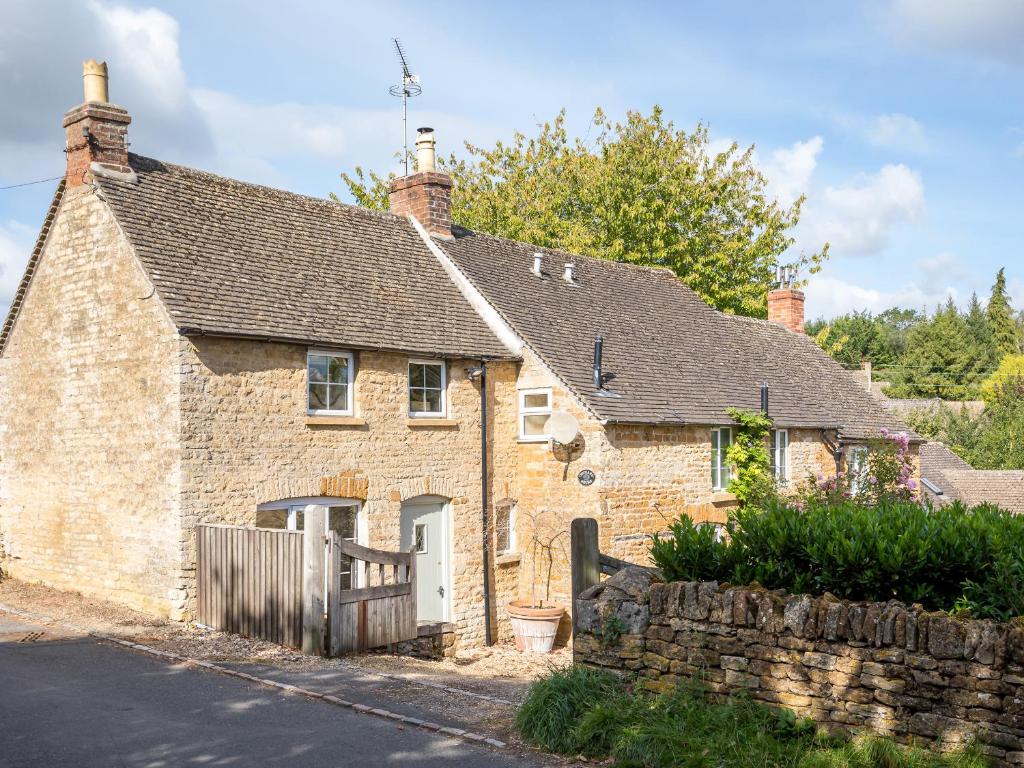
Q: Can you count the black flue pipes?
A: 2